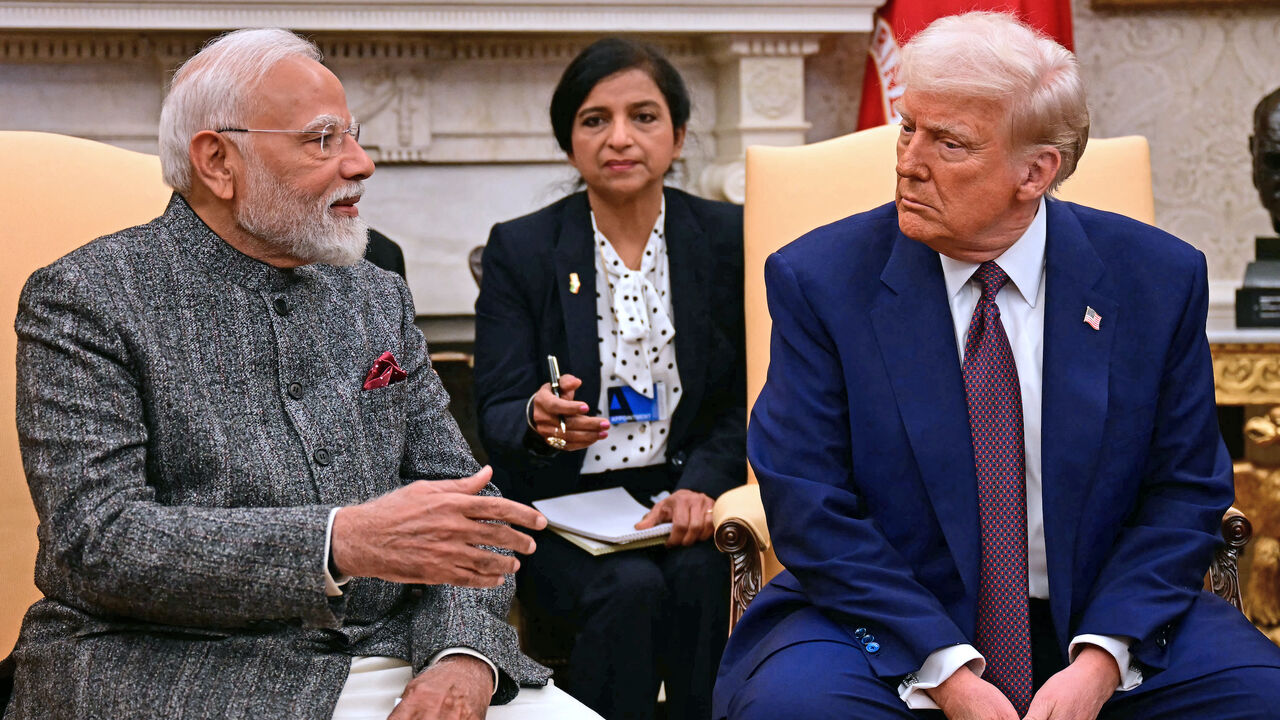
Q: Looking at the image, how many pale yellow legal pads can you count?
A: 1